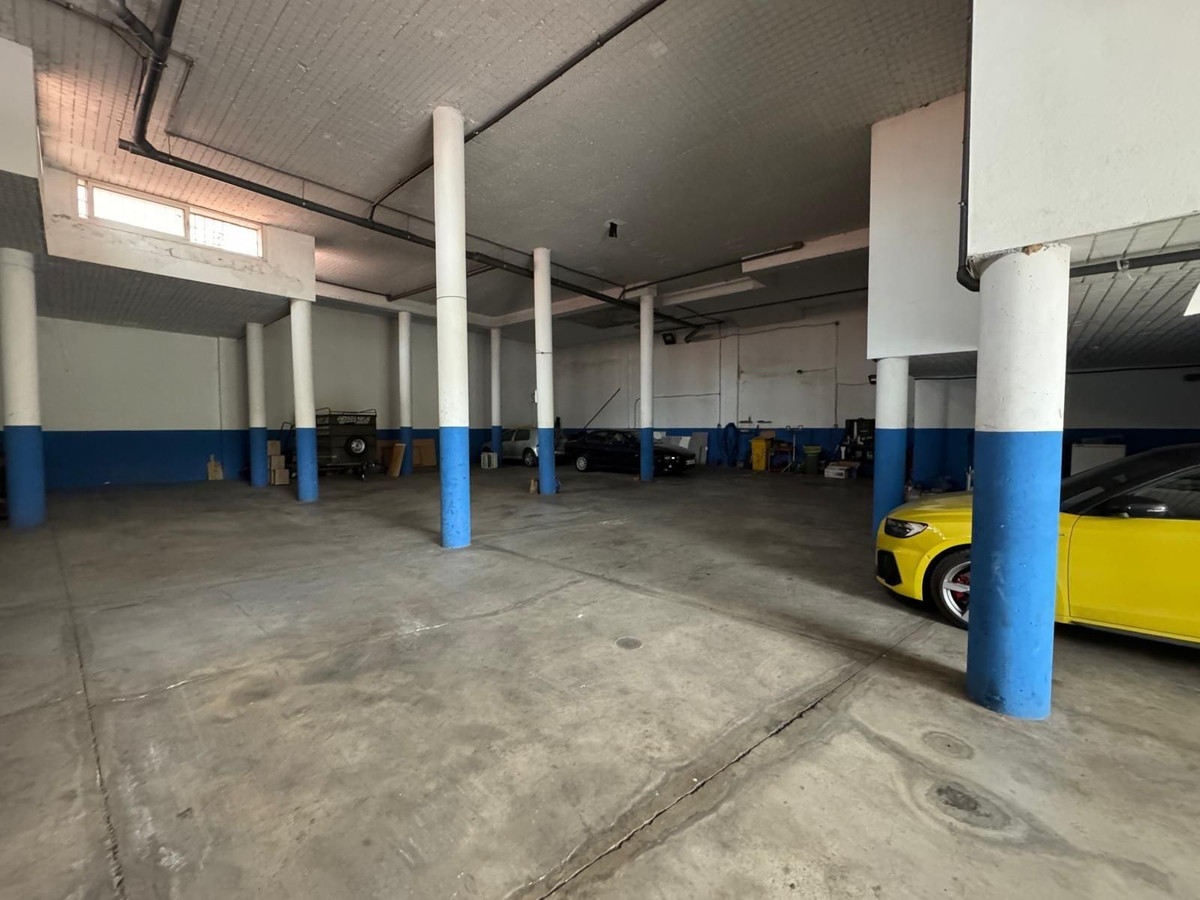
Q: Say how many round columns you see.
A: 10